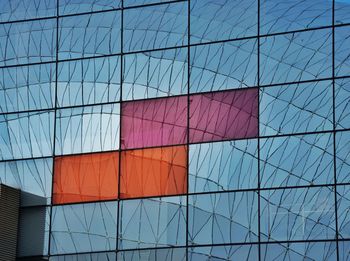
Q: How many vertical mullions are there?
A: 5